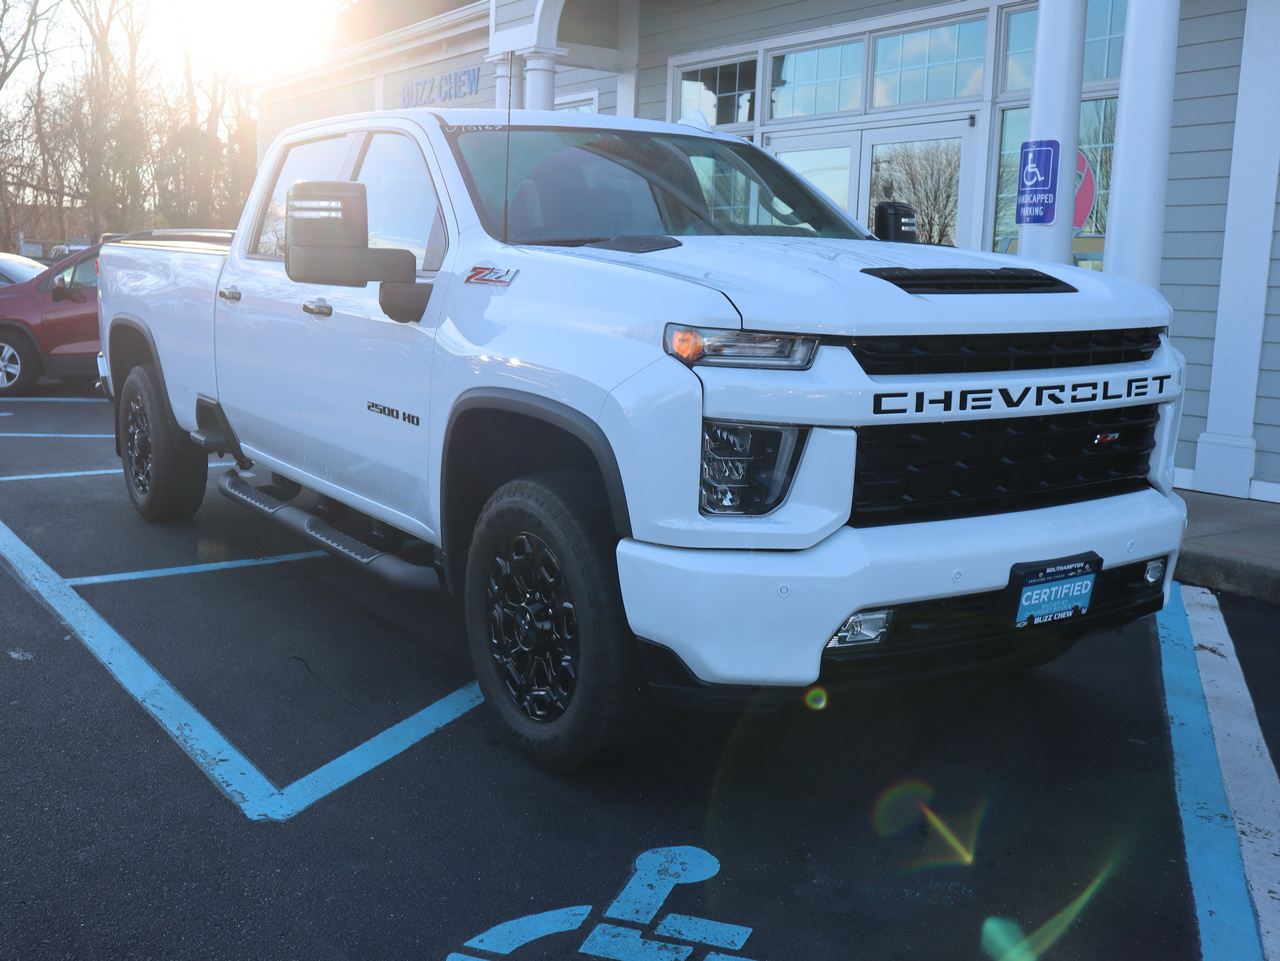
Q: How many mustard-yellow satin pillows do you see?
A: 0